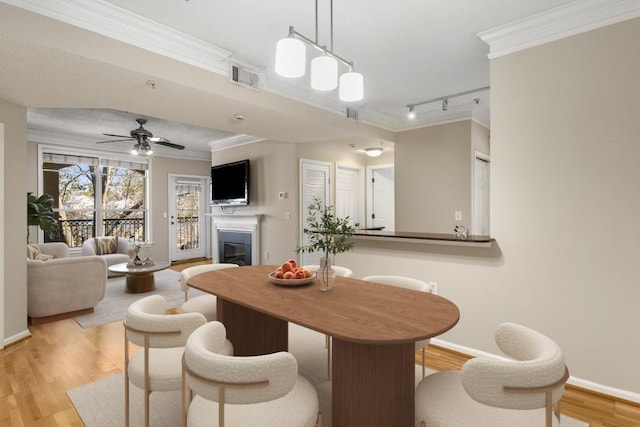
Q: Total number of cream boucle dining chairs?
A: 6